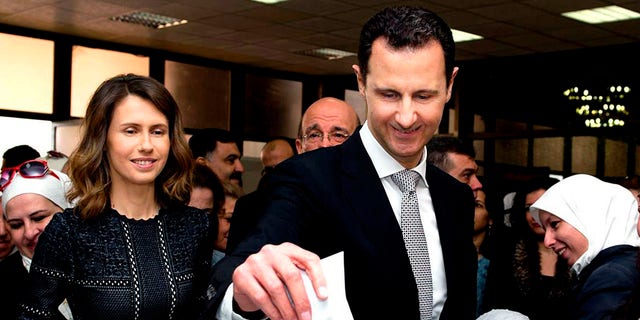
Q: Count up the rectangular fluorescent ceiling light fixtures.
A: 5